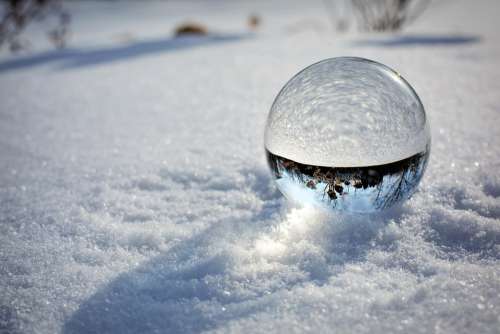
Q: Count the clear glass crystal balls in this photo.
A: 1